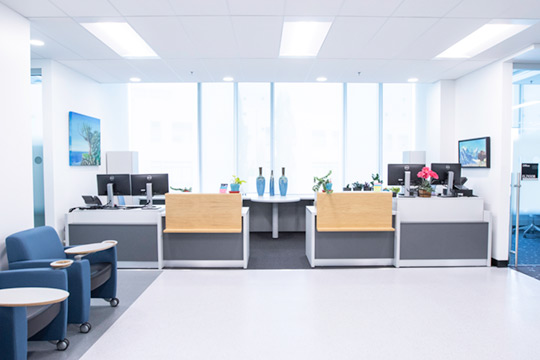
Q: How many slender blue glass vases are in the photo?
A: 3